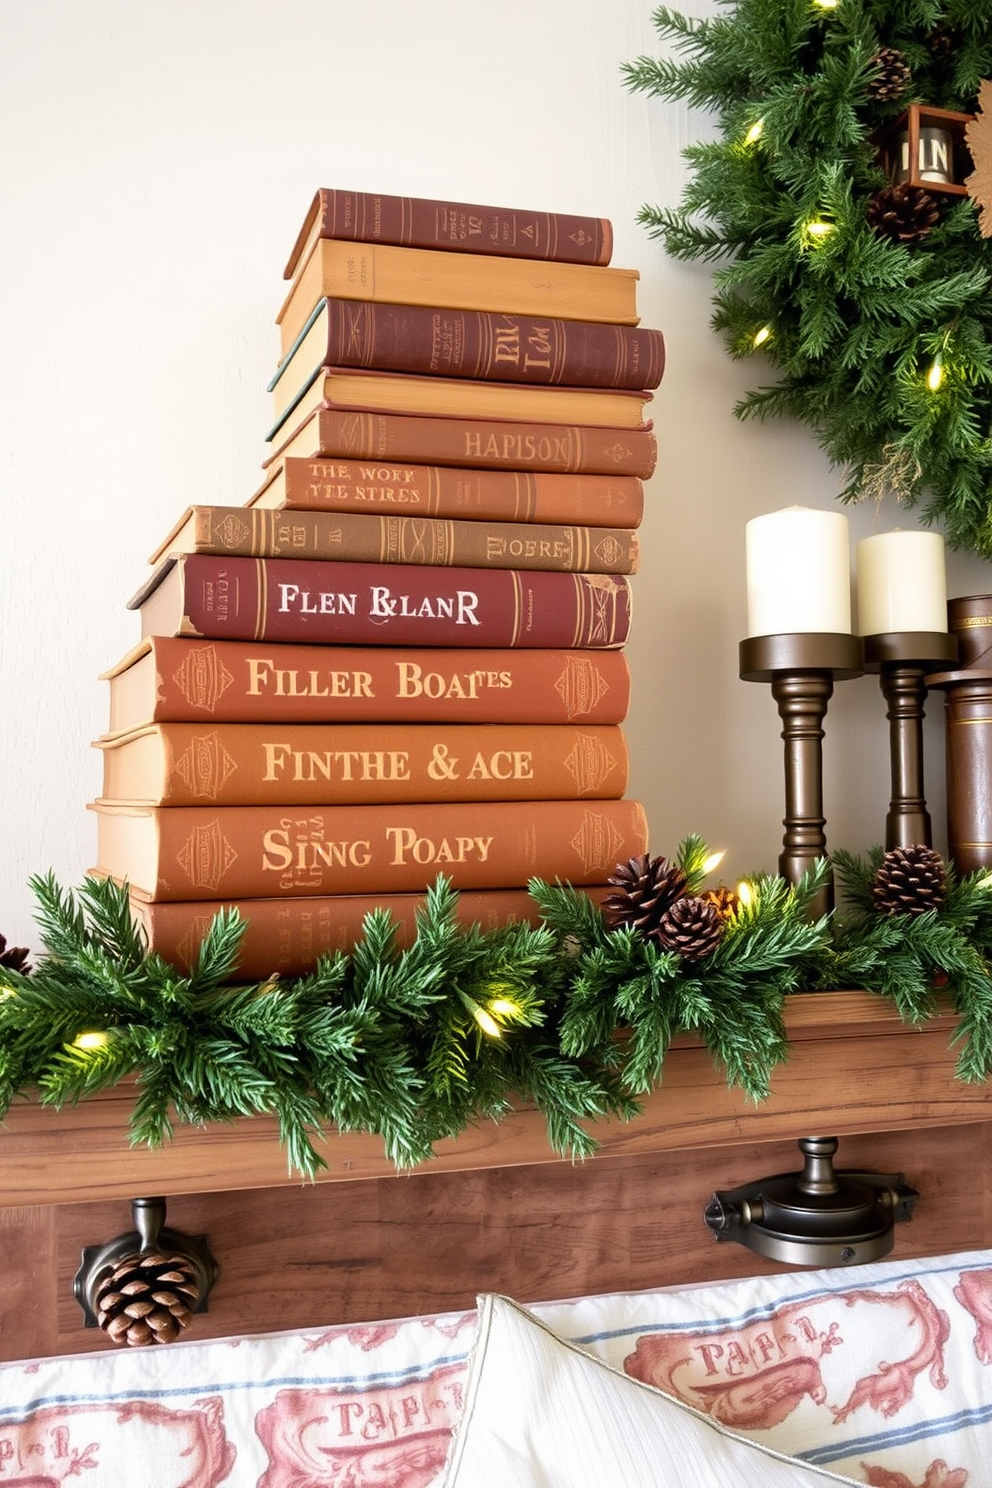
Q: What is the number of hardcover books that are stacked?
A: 12